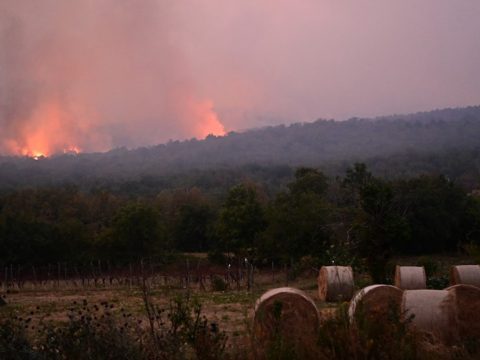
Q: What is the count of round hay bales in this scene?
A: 7